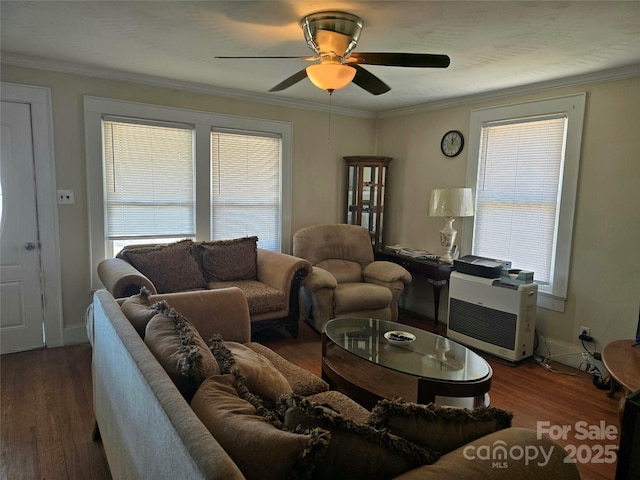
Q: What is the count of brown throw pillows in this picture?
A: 8